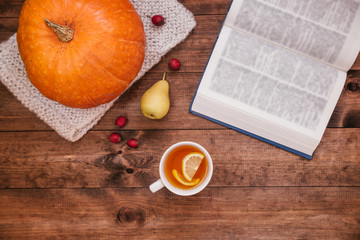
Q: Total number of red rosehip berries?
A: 5